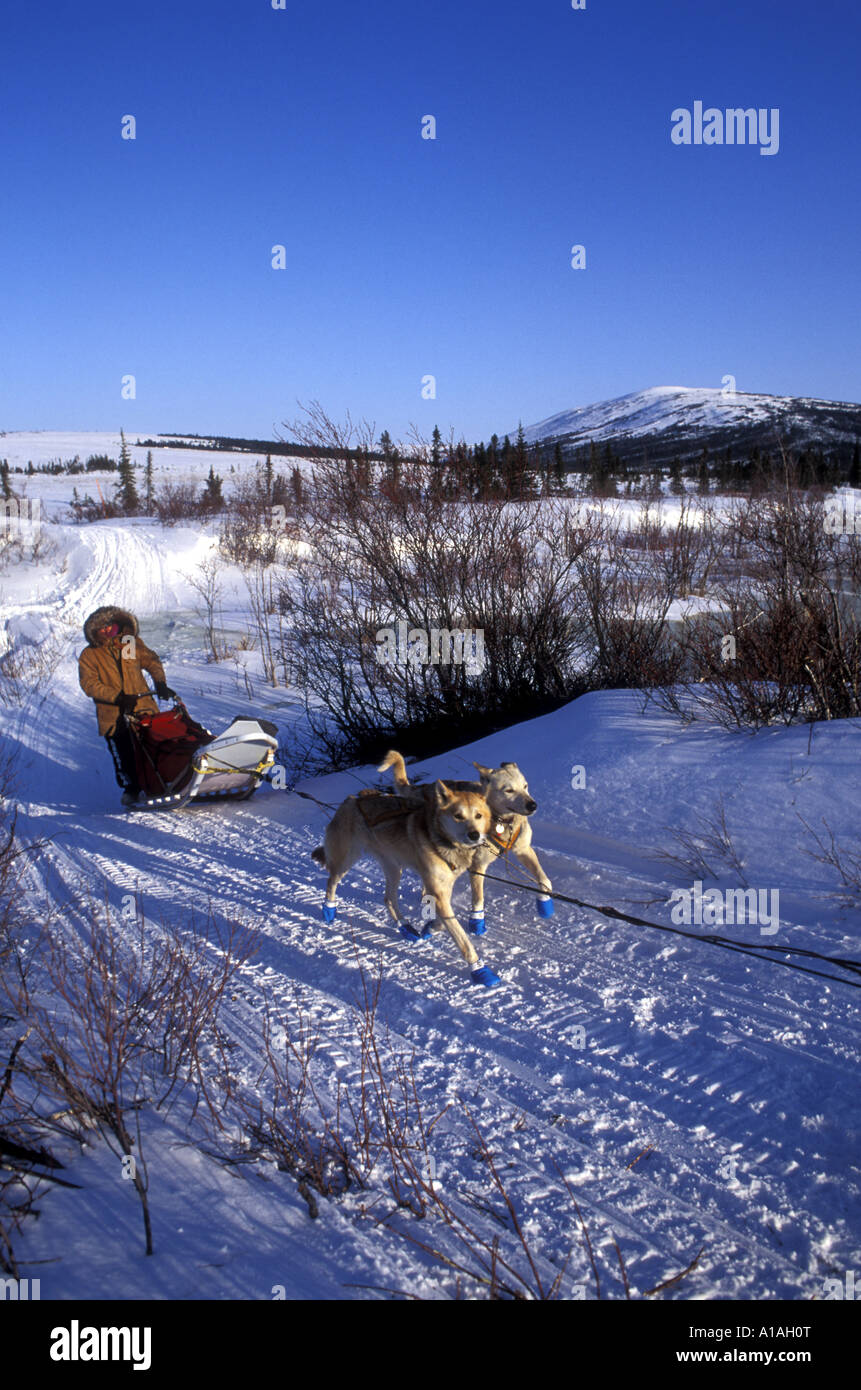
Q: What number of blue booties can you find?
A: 6